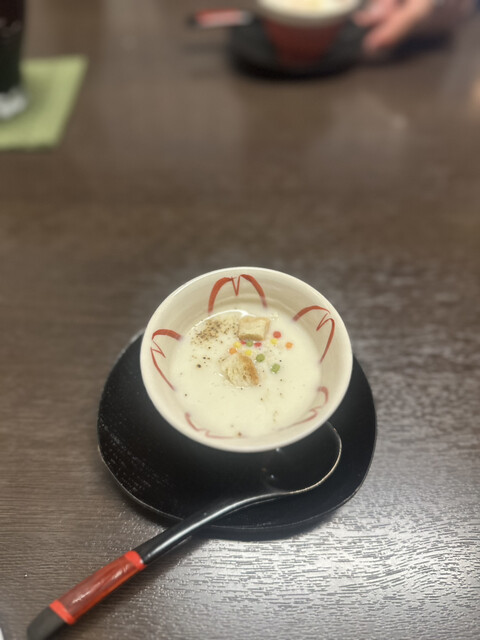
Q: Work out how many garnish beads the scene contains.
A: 11